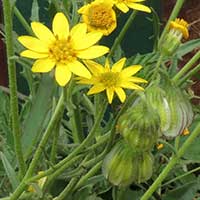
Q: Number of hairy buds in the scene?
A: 3